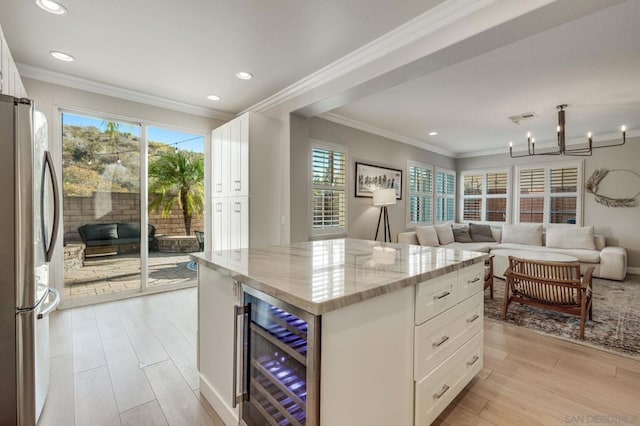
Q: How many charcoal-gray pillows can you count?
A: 2